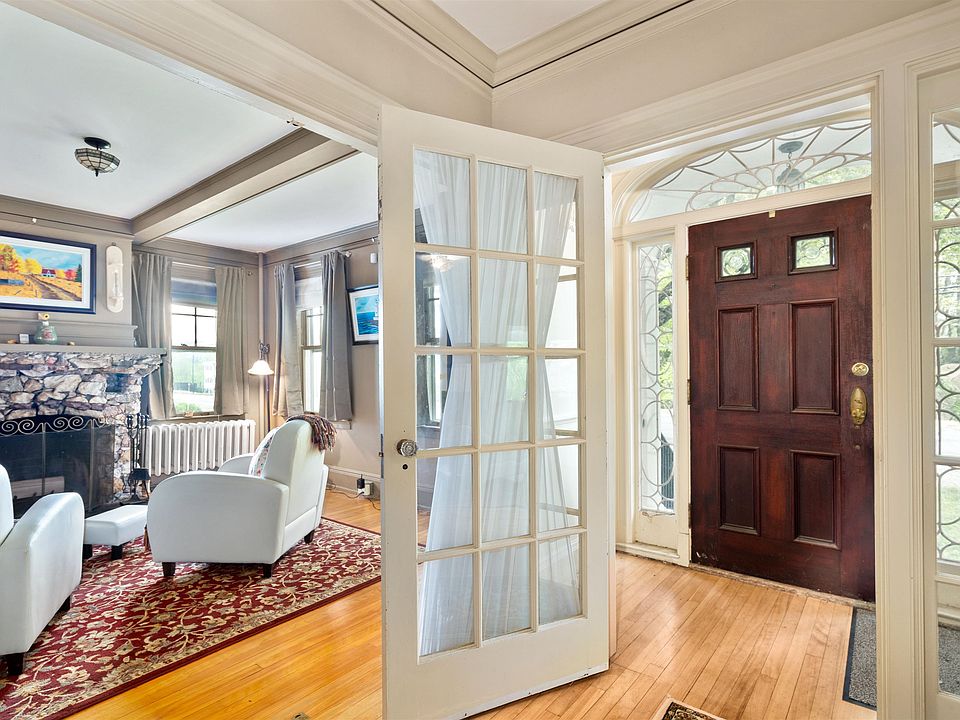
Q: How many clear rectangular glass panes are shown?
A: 15